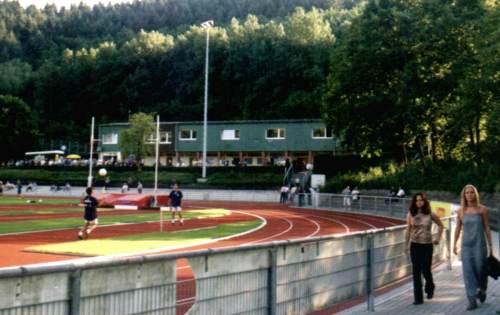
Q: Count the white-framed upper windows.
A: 6